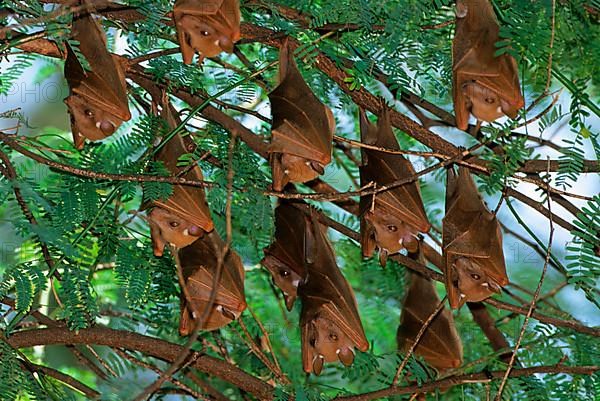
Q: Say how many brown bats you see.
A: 11